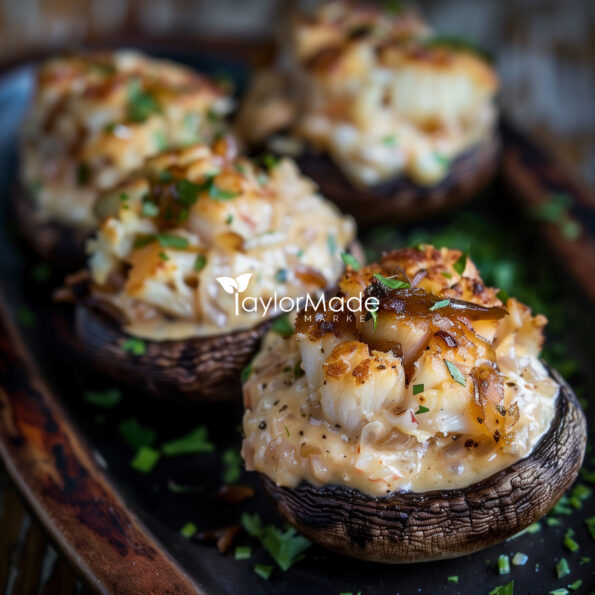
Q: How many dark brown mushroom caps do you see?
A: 4